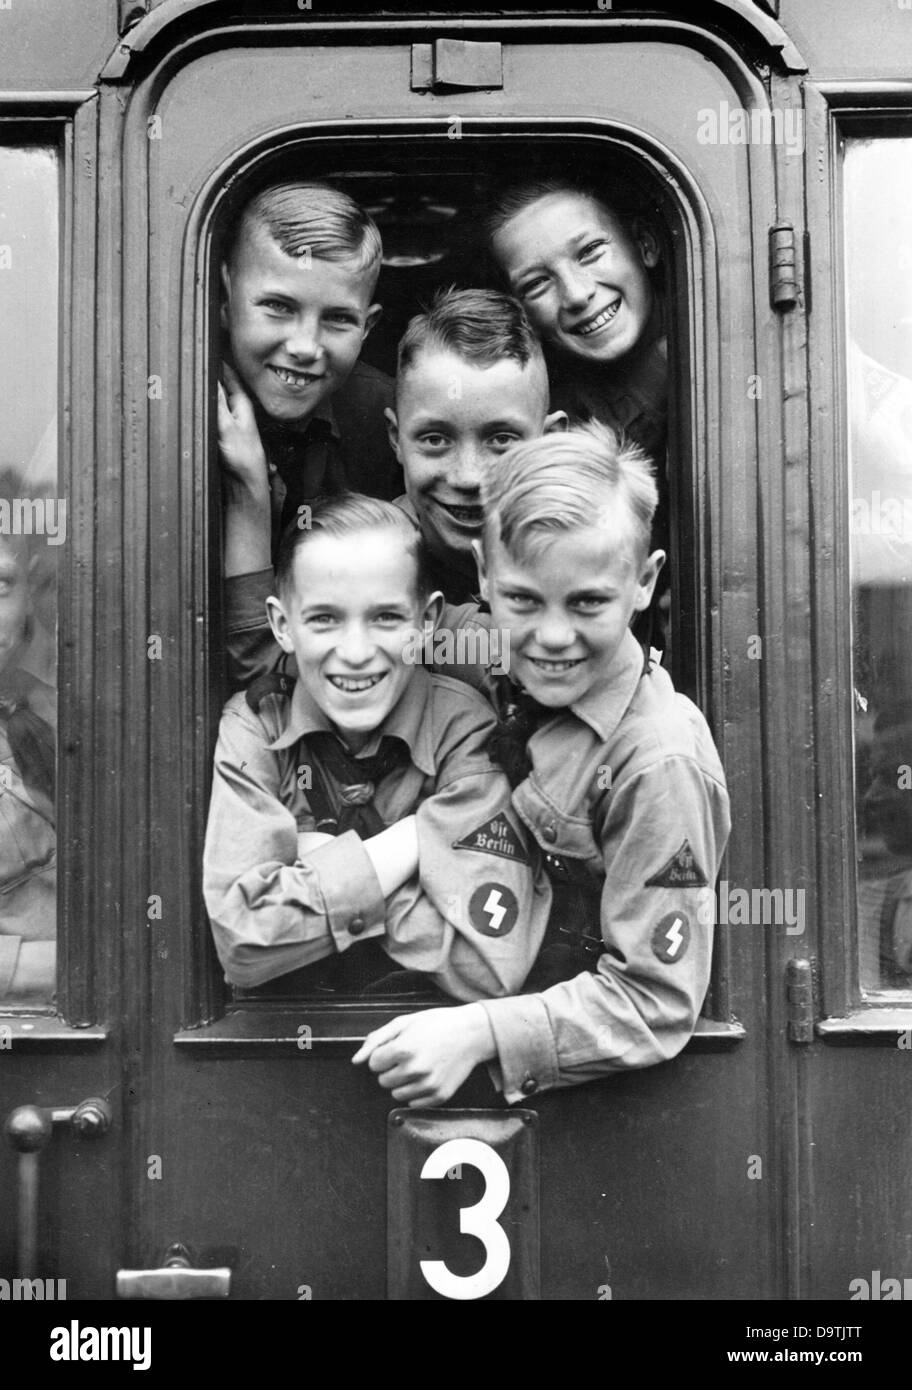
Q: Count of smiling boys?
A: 5